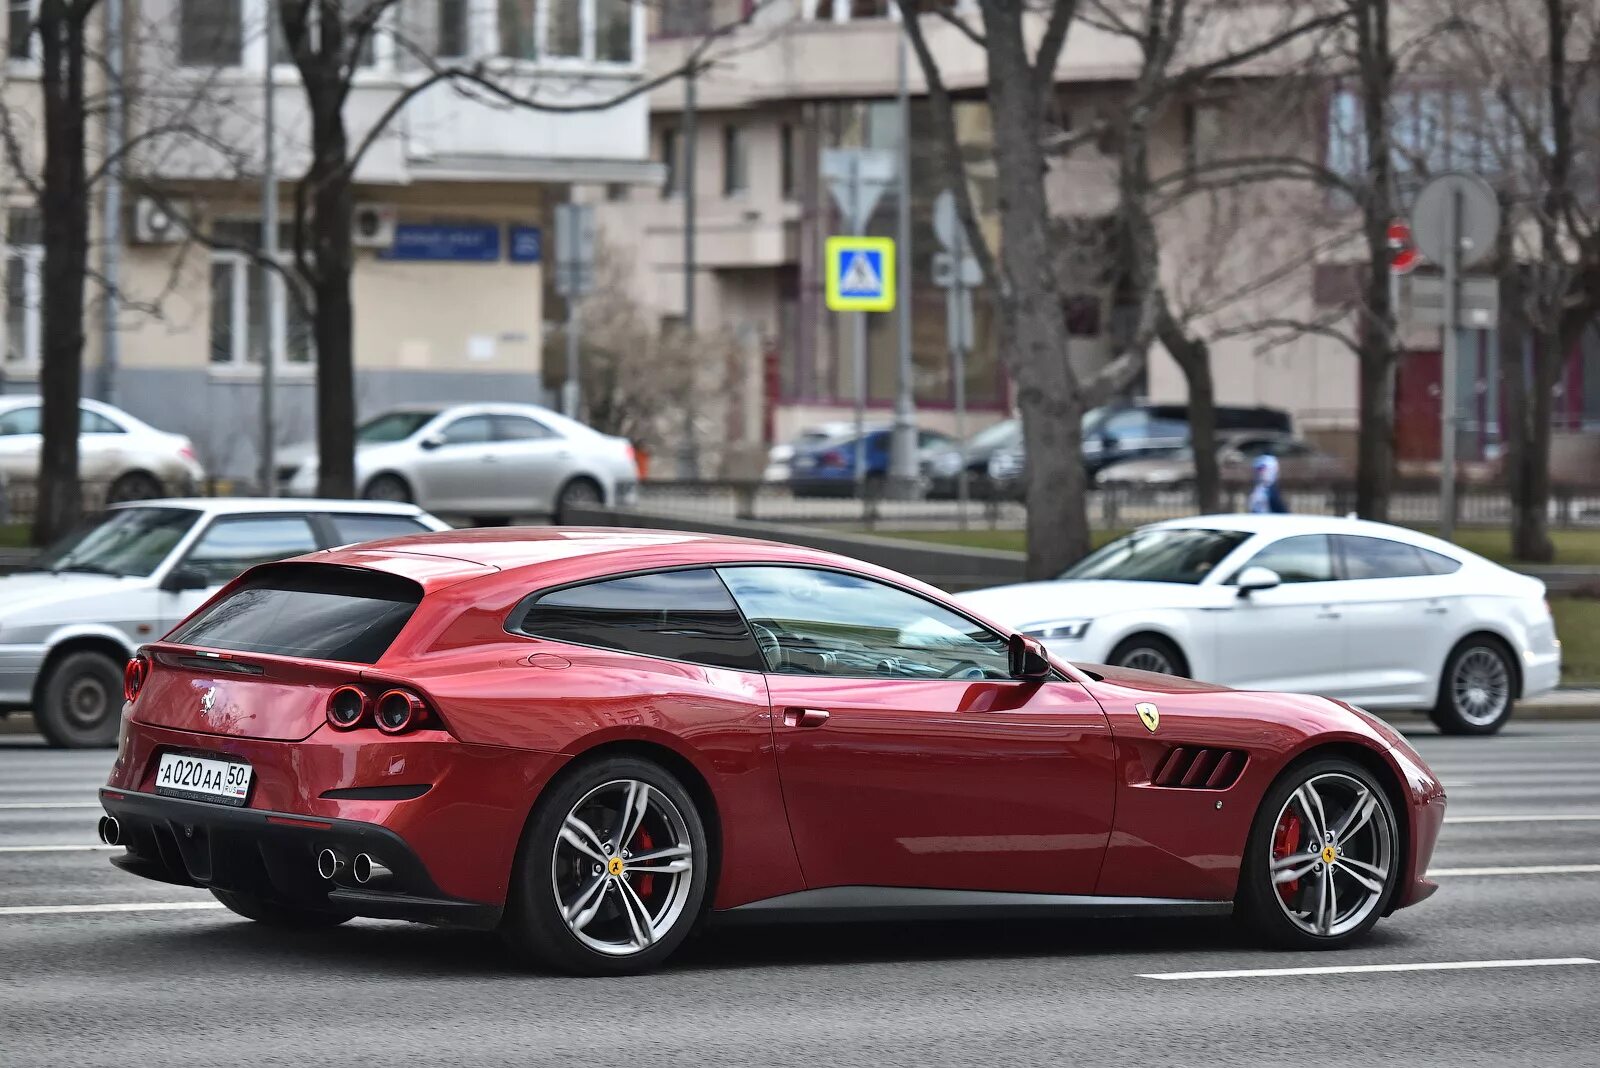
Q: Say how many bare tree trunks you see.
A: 6